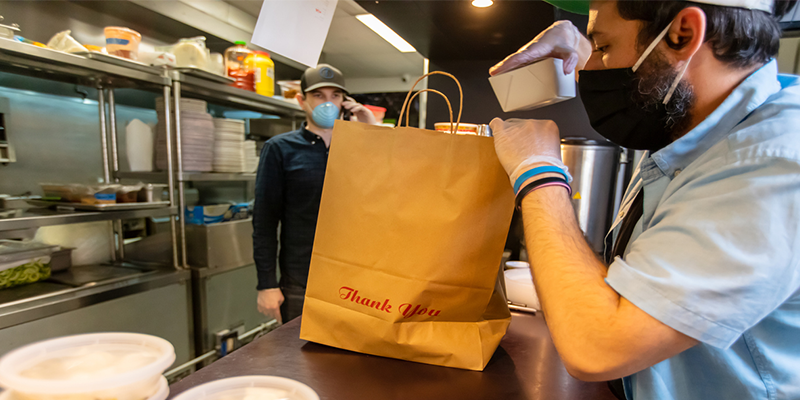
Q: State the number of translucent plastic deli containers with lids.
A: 3